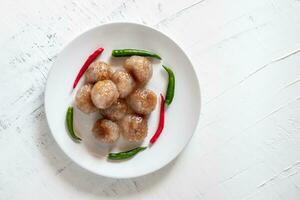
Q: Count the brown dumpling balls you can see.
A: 9